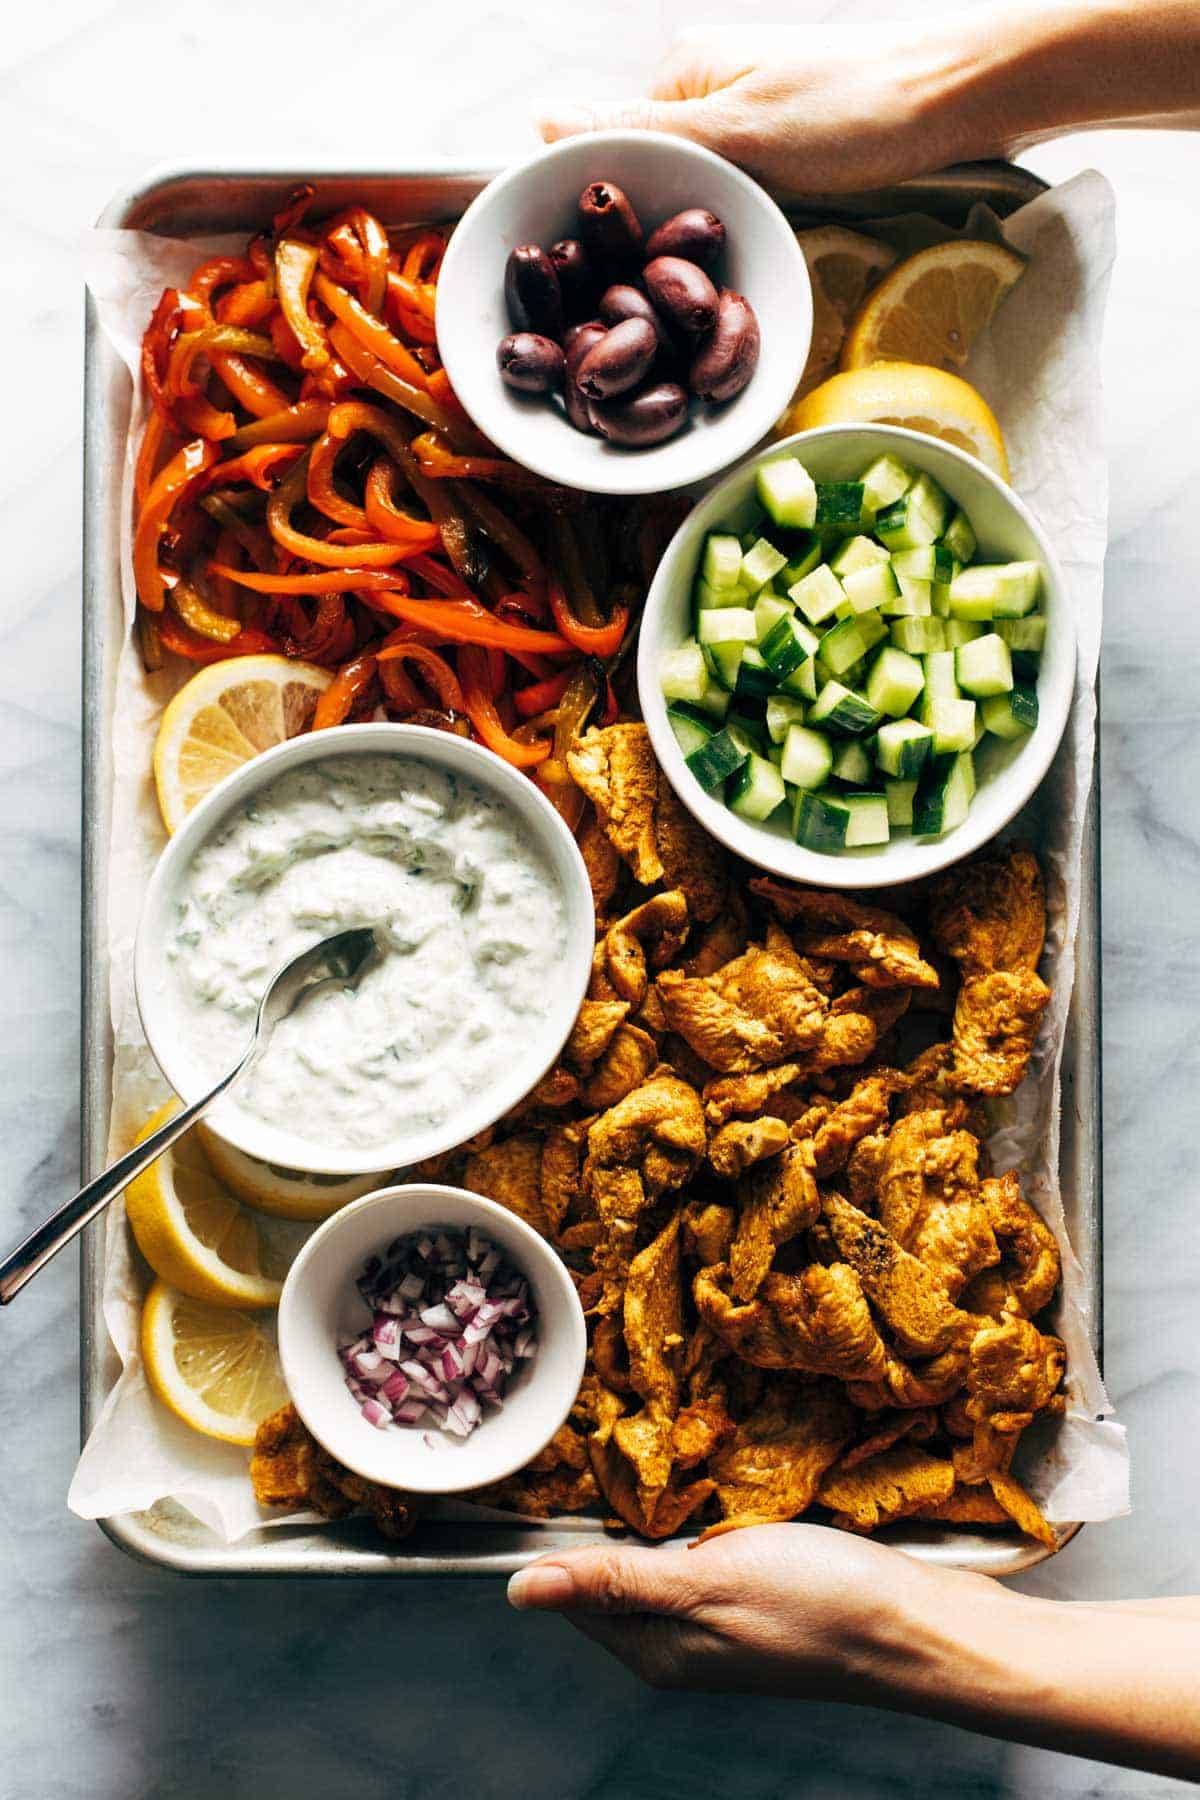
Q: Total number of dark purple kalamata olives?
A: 11